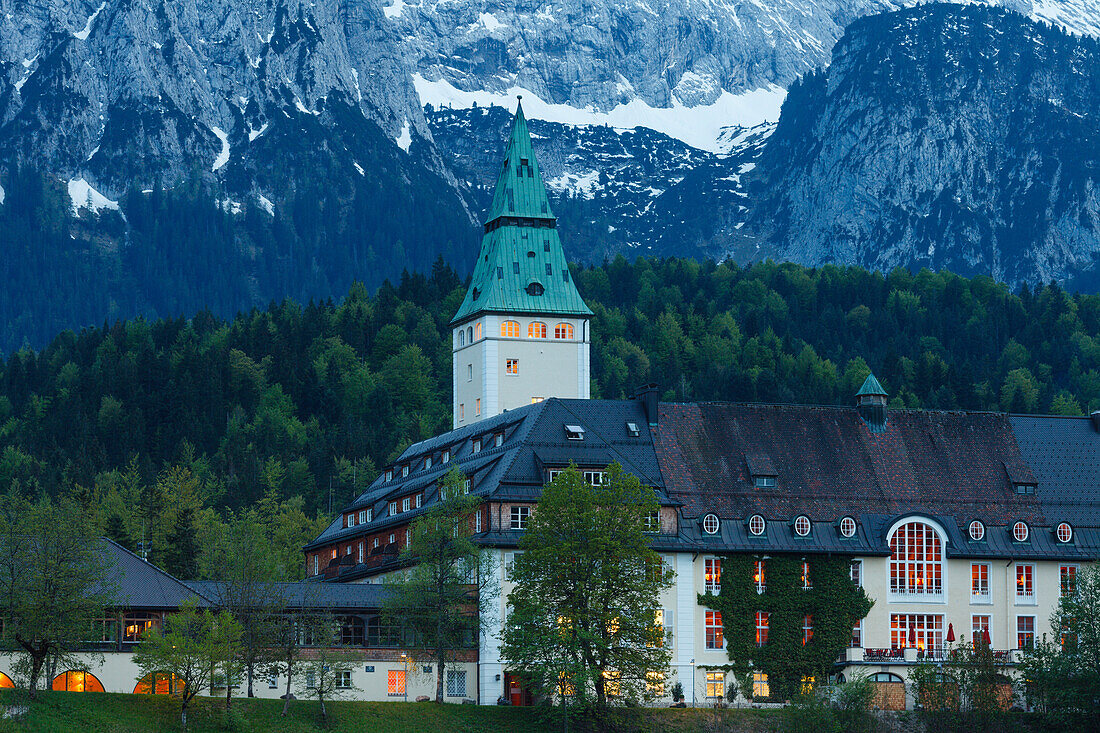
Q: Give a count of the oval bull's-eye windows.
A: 7